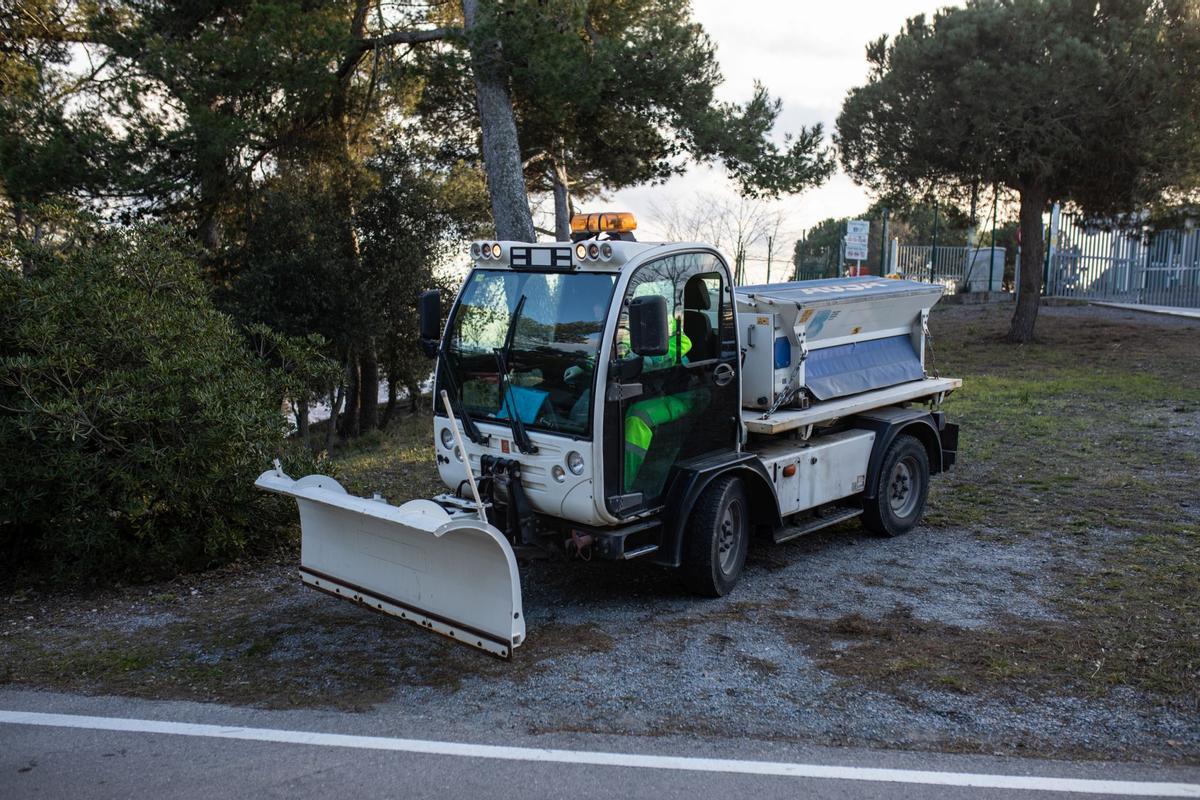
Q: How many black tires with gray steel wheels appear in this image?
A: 2